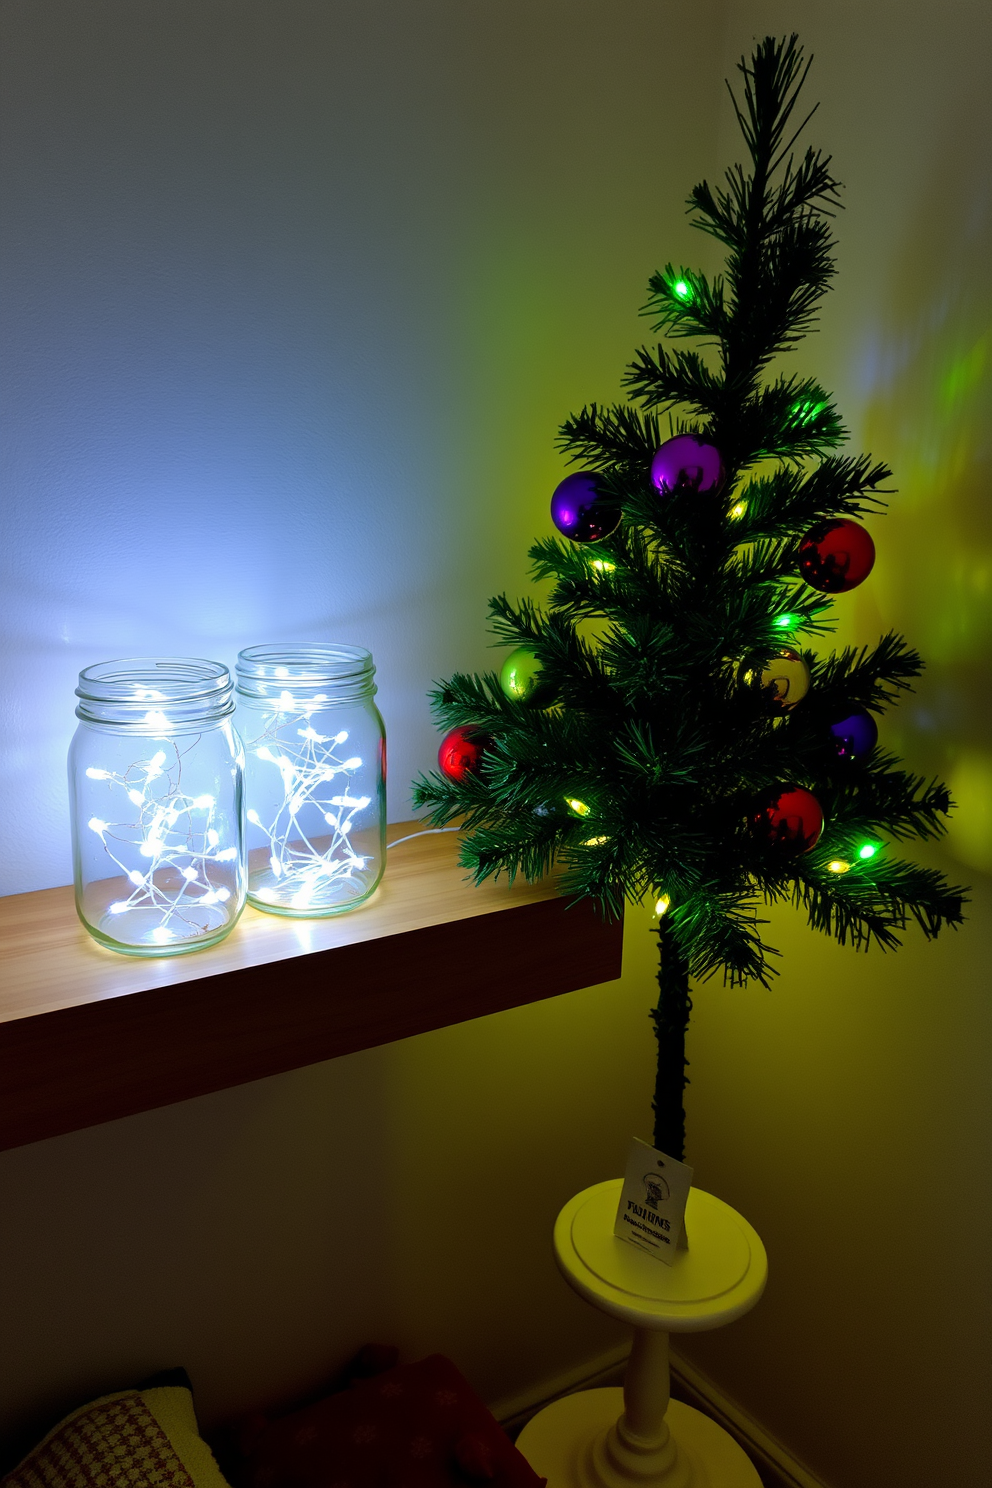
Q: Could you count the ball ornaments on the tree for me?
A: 8